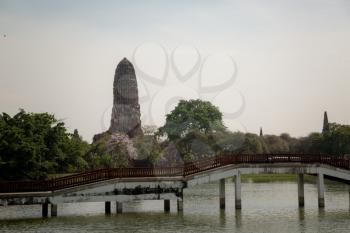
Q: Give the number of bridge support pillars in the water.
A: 10